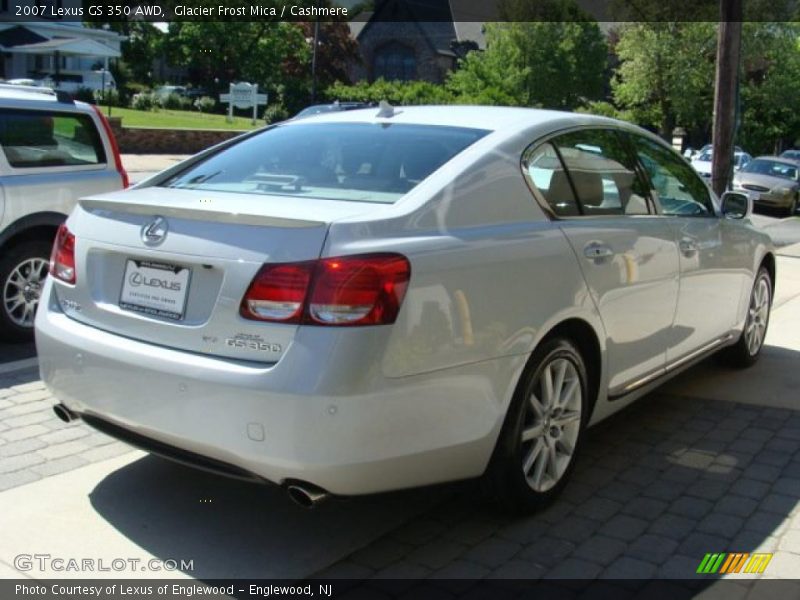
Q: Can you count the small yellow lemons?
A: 0